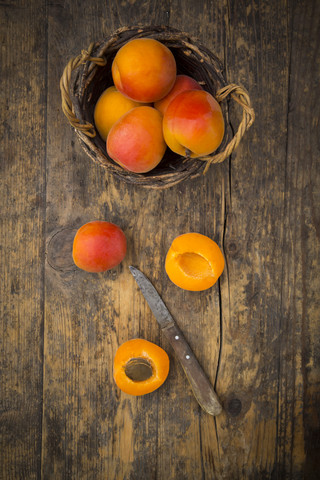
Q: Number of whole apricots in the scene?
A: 6